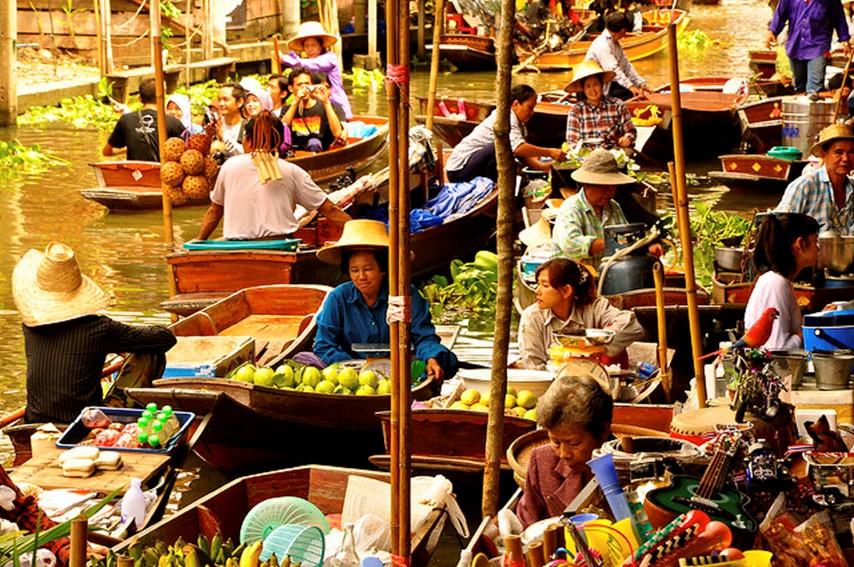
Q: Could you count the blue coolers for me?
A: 1